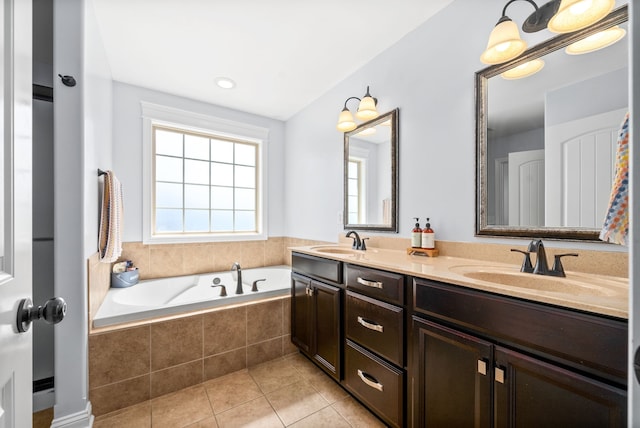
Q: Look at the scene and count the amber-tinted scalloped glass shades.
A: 4